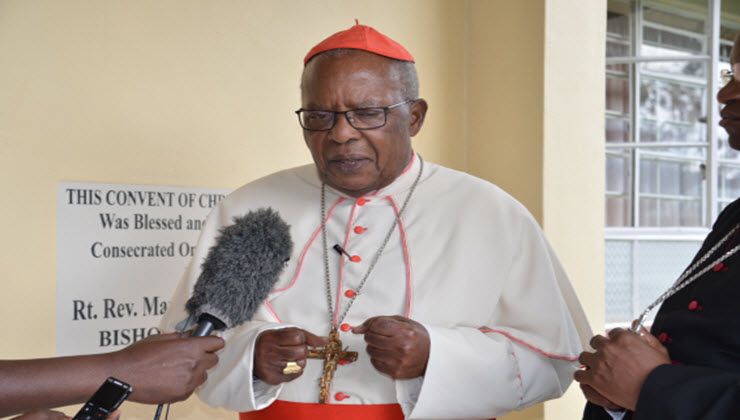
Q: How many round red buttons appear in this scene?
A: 10